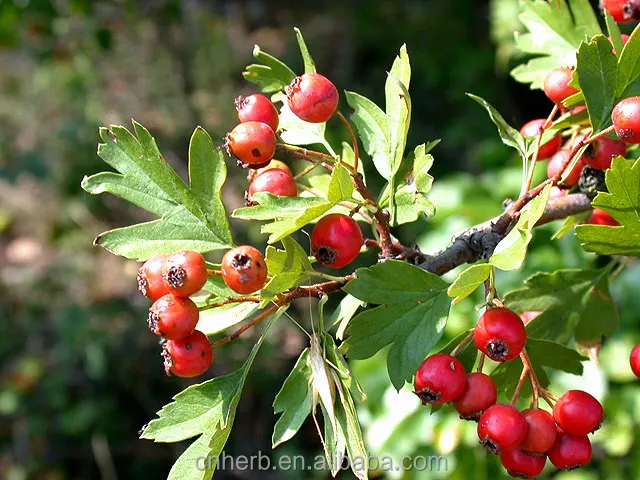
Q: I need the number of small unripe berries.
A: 0